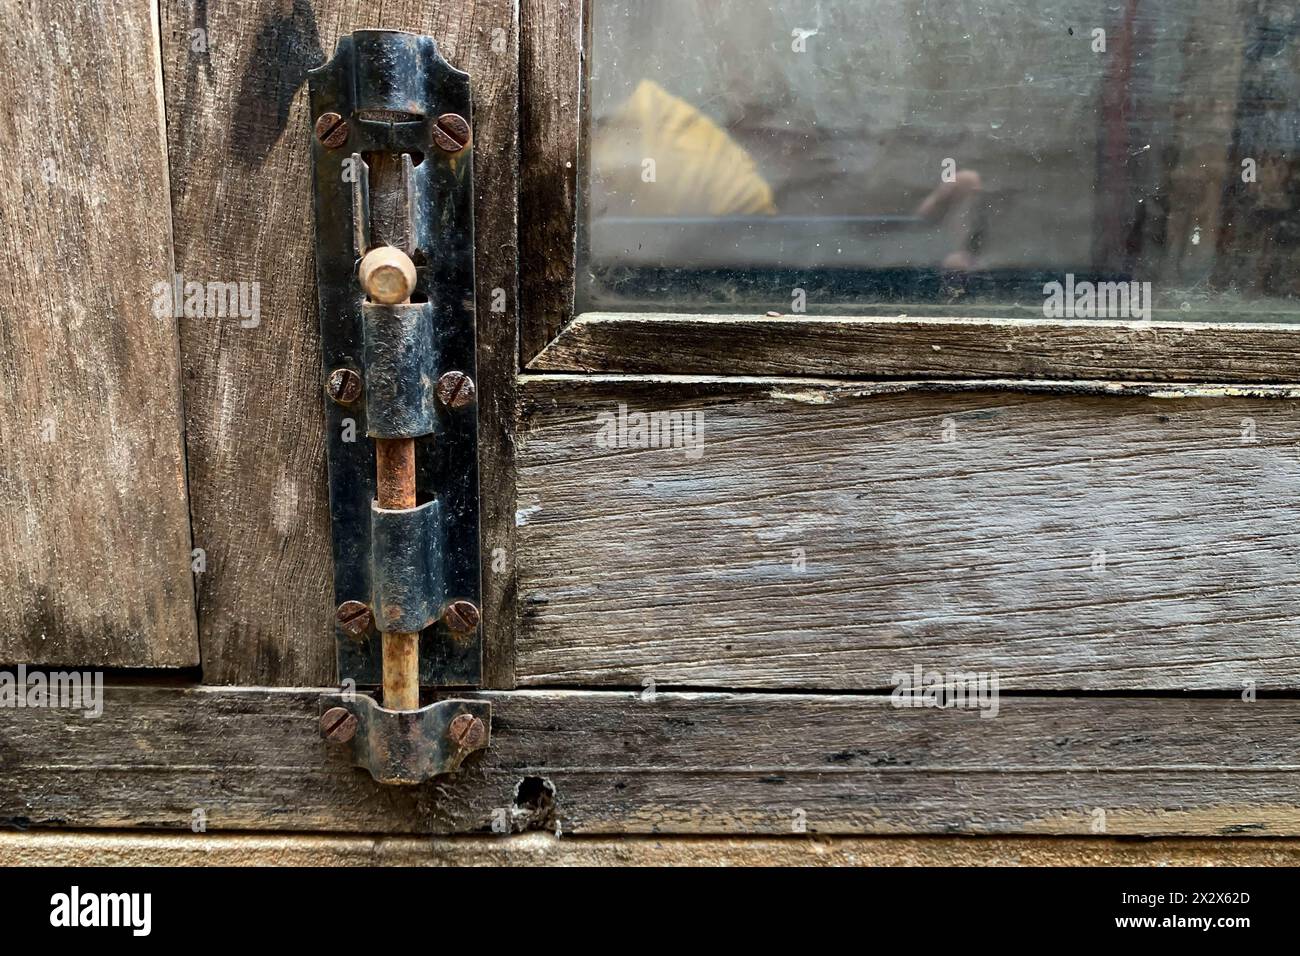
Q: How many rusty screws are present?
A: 8